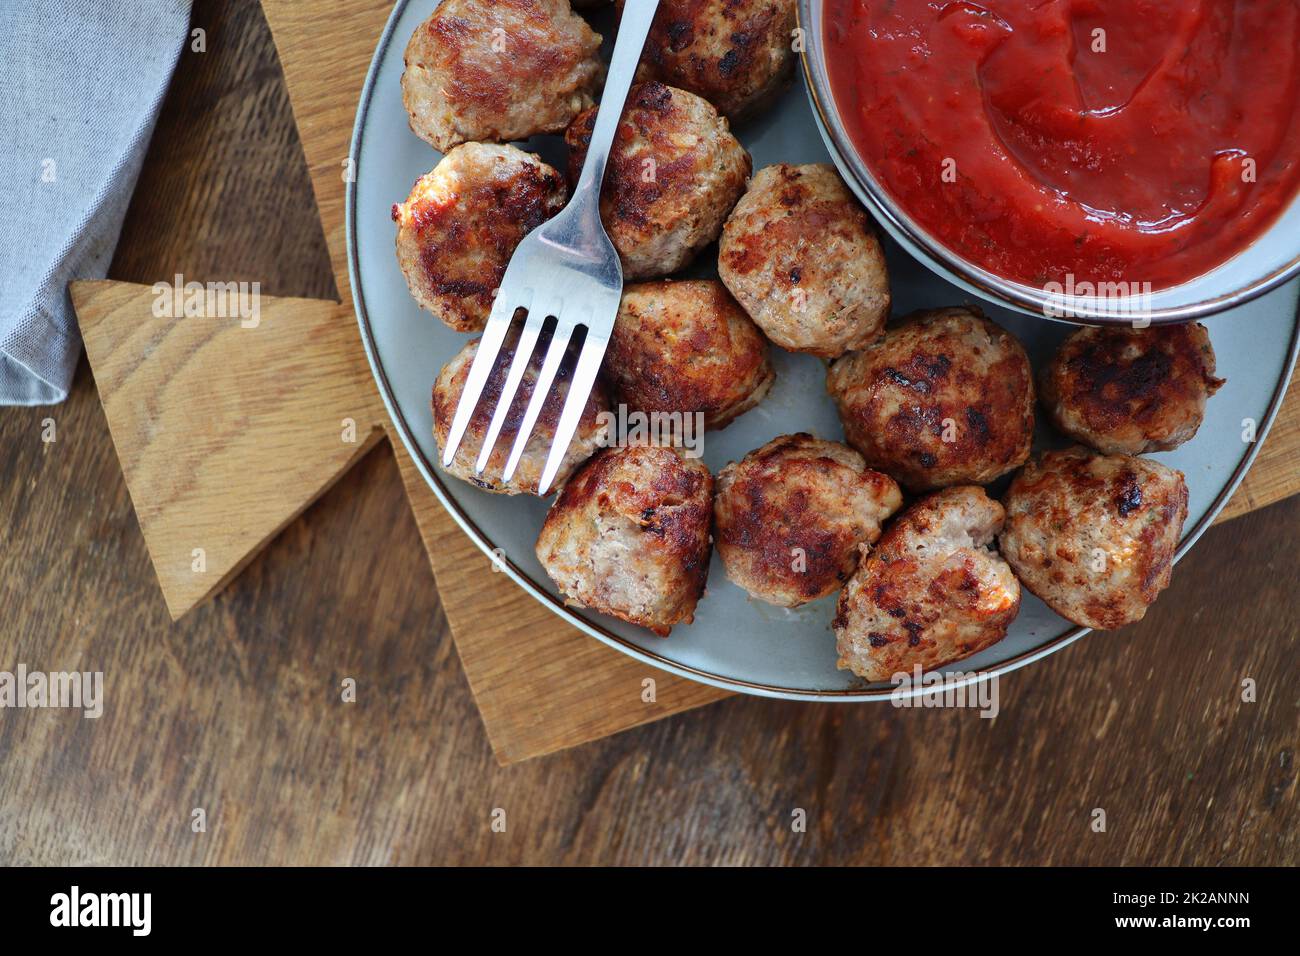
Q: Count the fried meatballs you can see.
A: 13